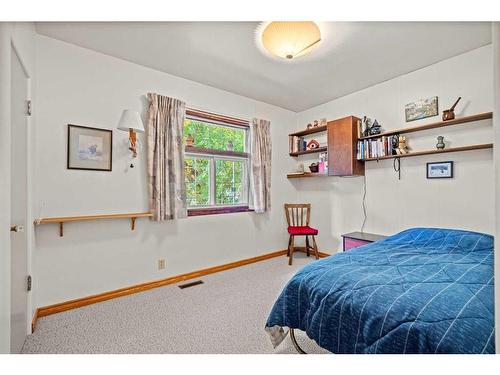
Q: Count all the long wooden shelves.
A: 3